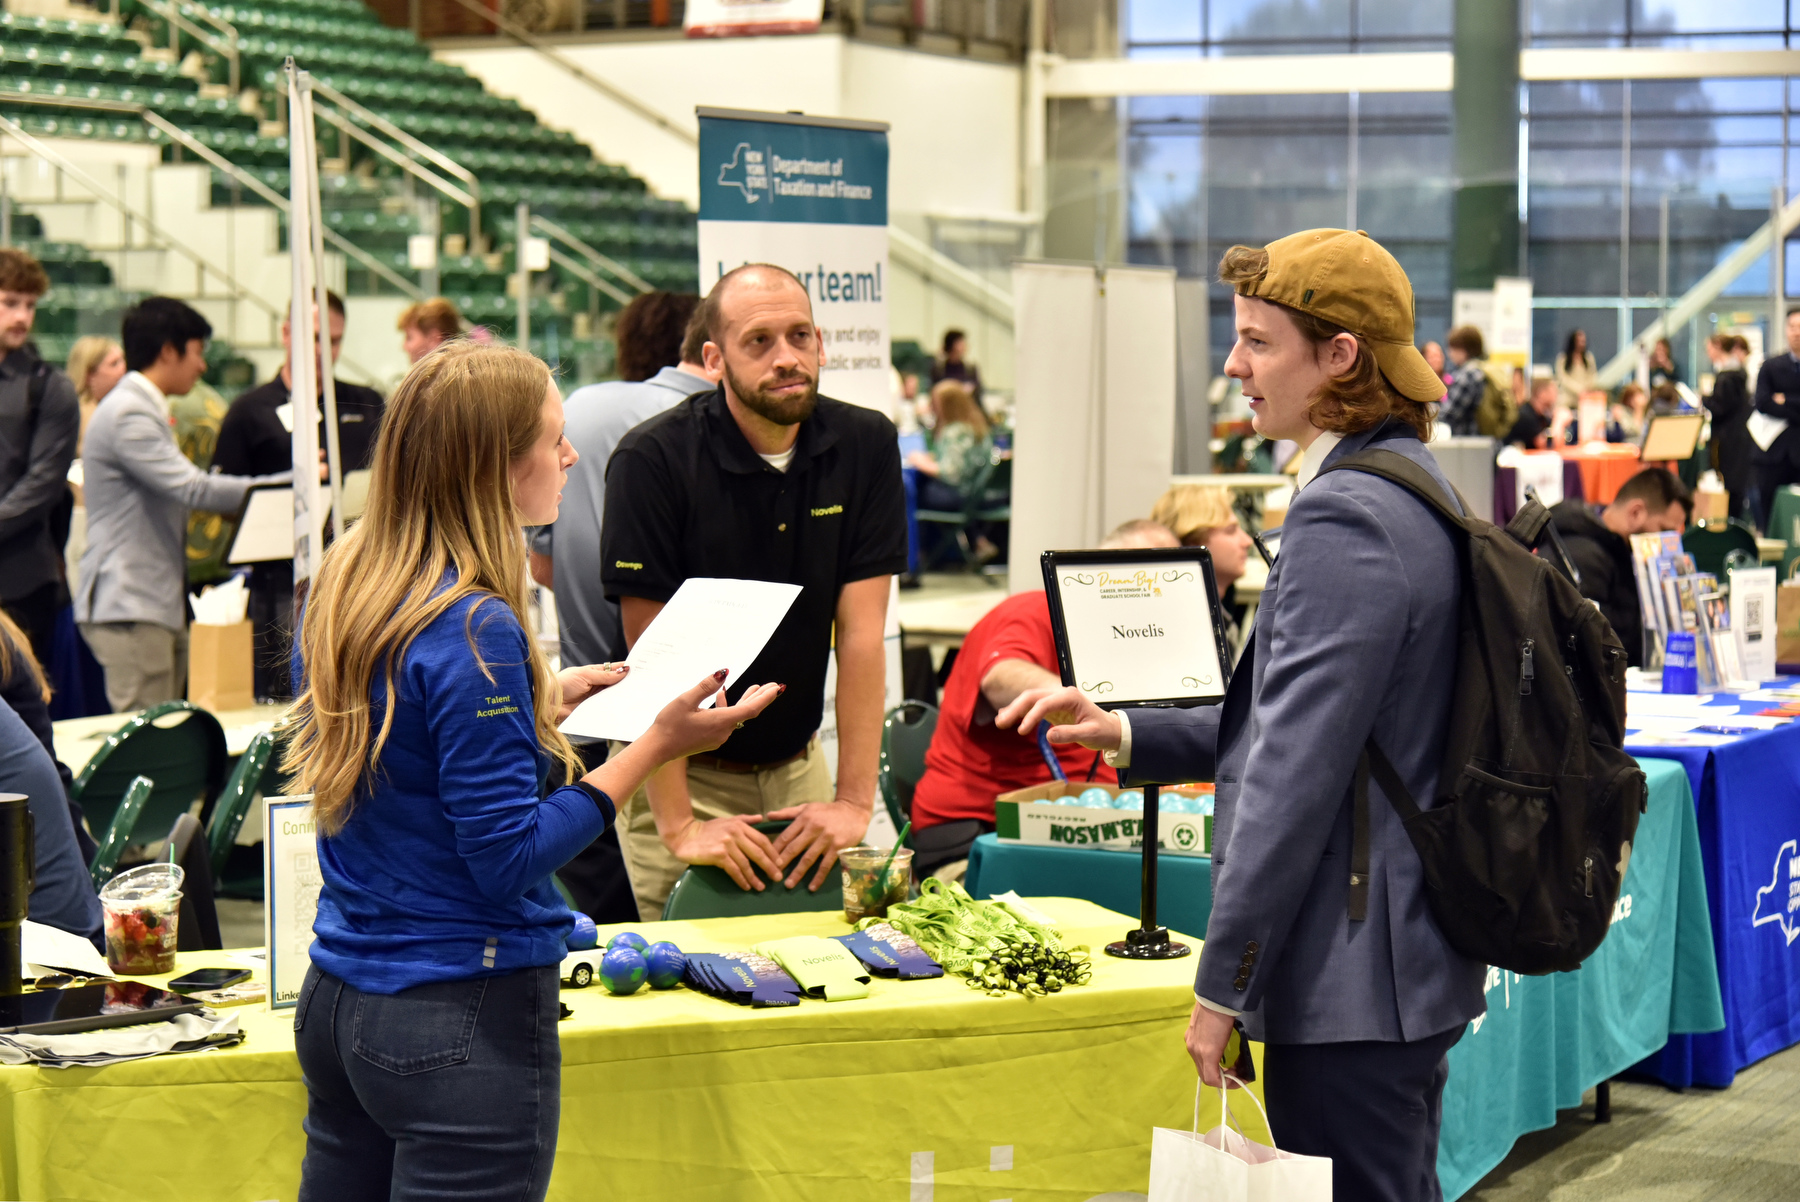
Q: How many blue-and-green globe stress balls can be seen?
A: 4